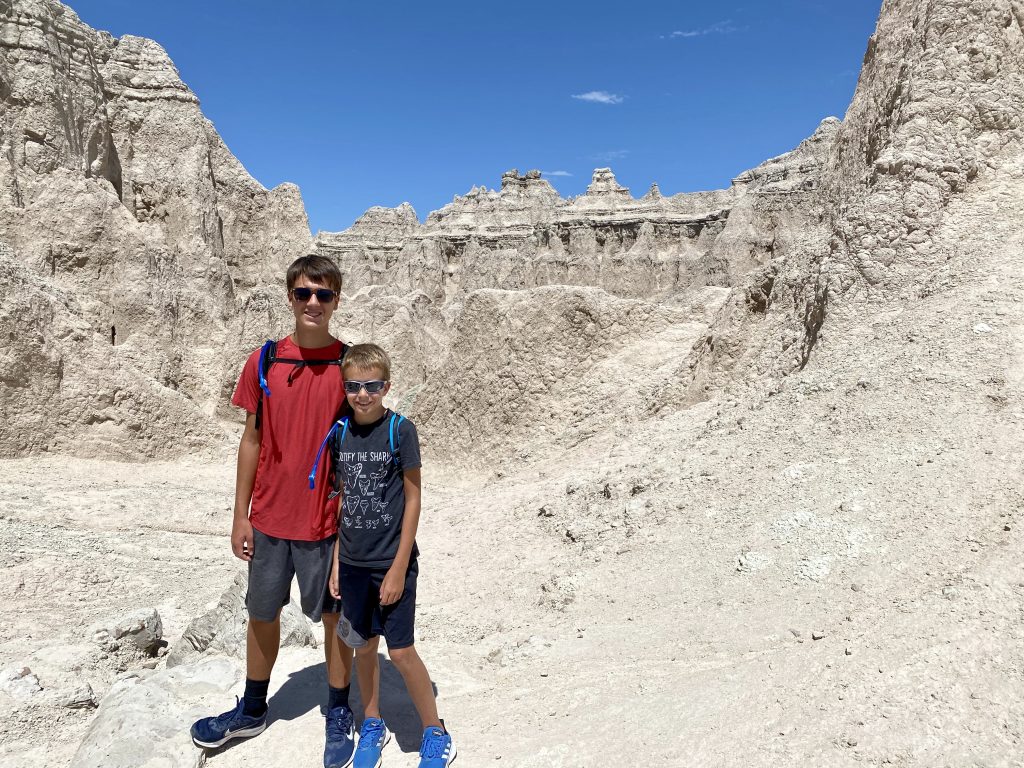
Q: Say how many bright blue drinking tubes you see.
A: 2